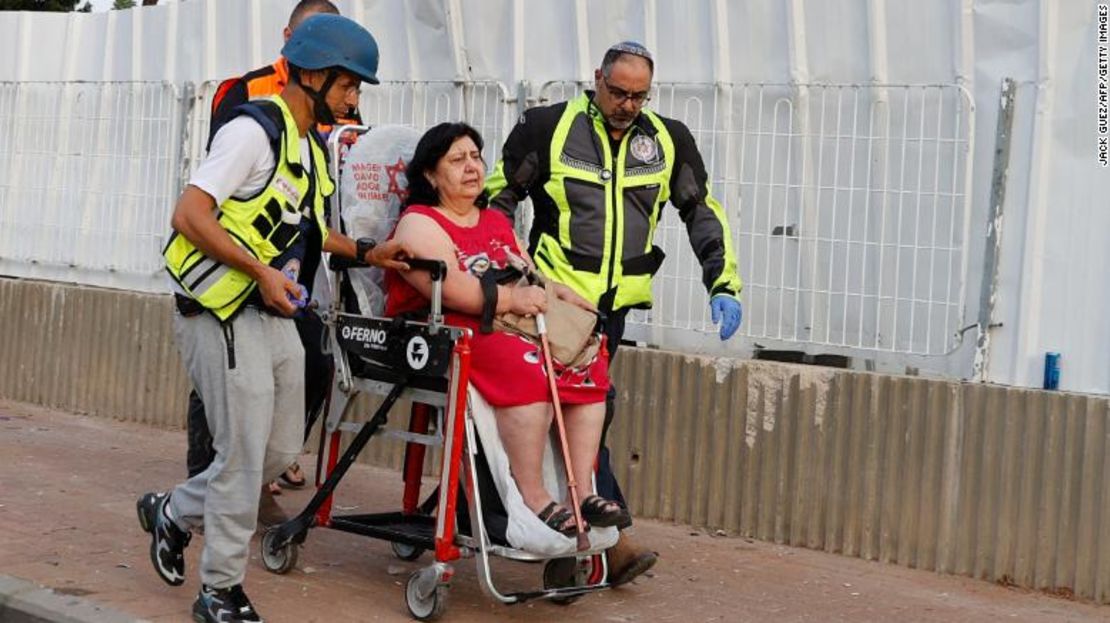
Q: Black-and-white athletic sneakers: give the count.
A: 2